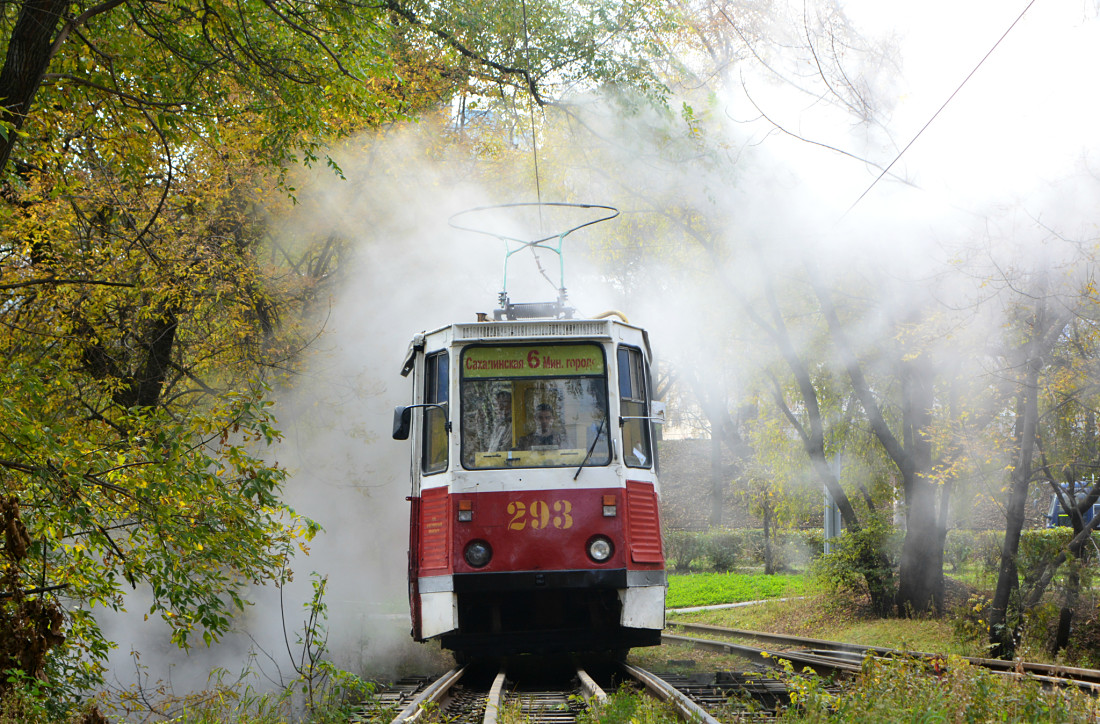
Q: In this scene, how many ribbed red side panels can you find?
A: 2